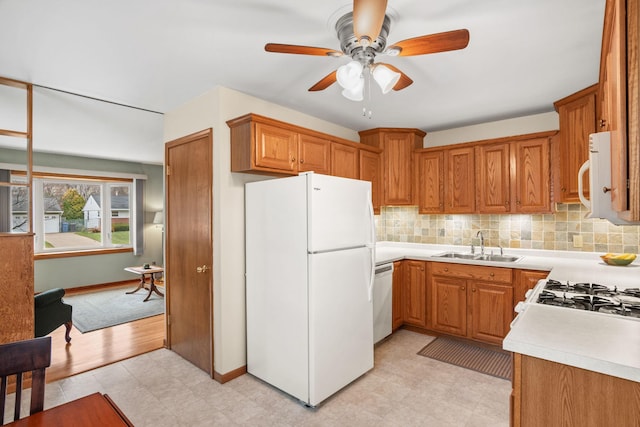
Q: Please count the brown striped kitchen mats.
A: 1